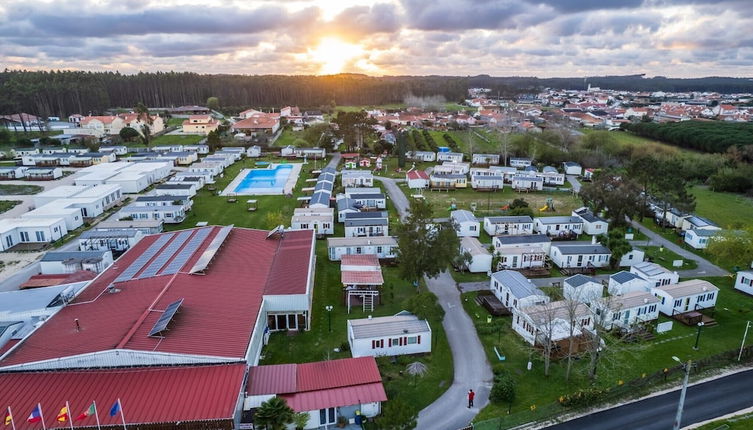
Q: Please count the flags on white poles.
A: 5